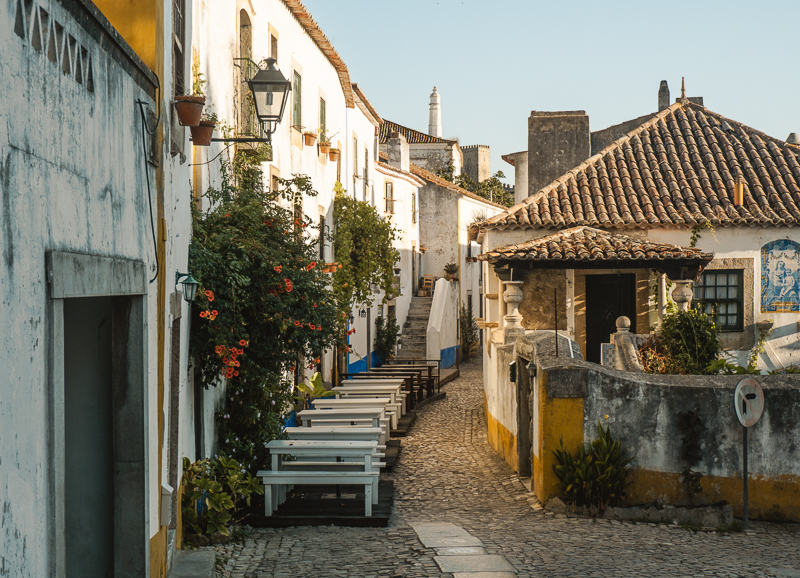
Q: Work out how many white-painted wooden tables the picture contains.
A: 6